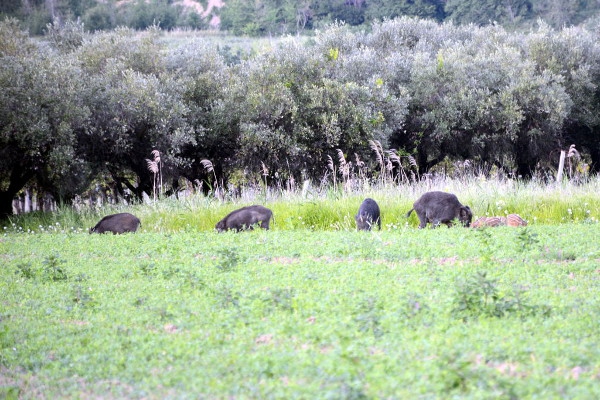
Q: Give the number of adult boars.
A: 4